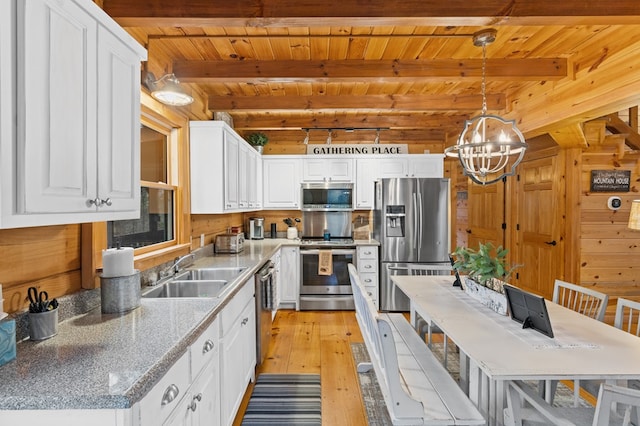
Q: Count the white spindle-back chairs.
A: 4